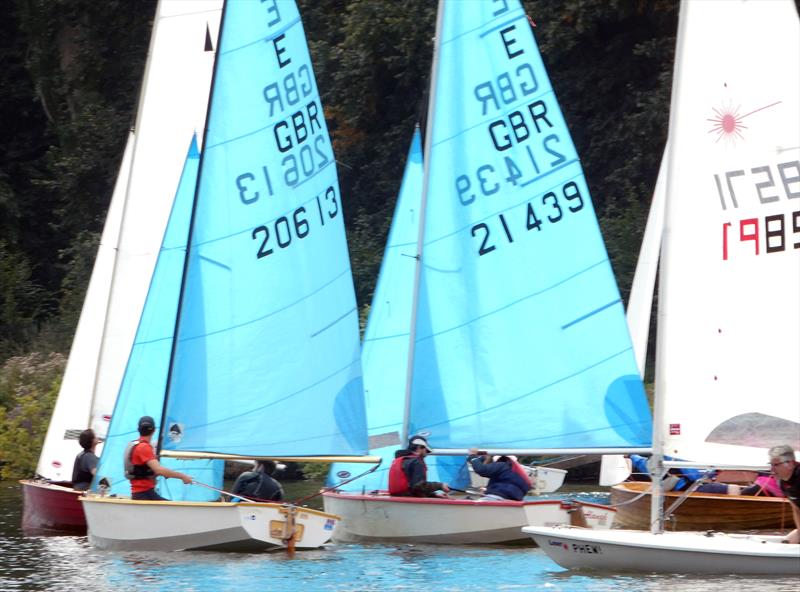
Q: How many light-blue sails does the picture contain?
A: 4